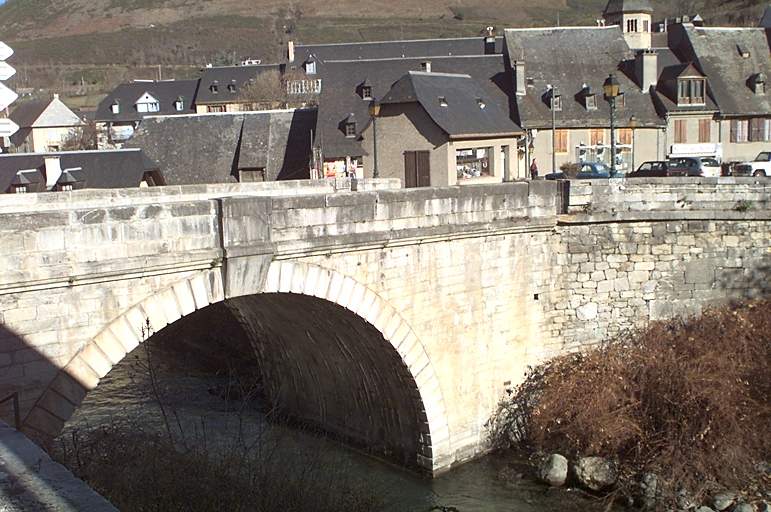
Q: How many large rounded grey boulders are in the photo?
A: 2